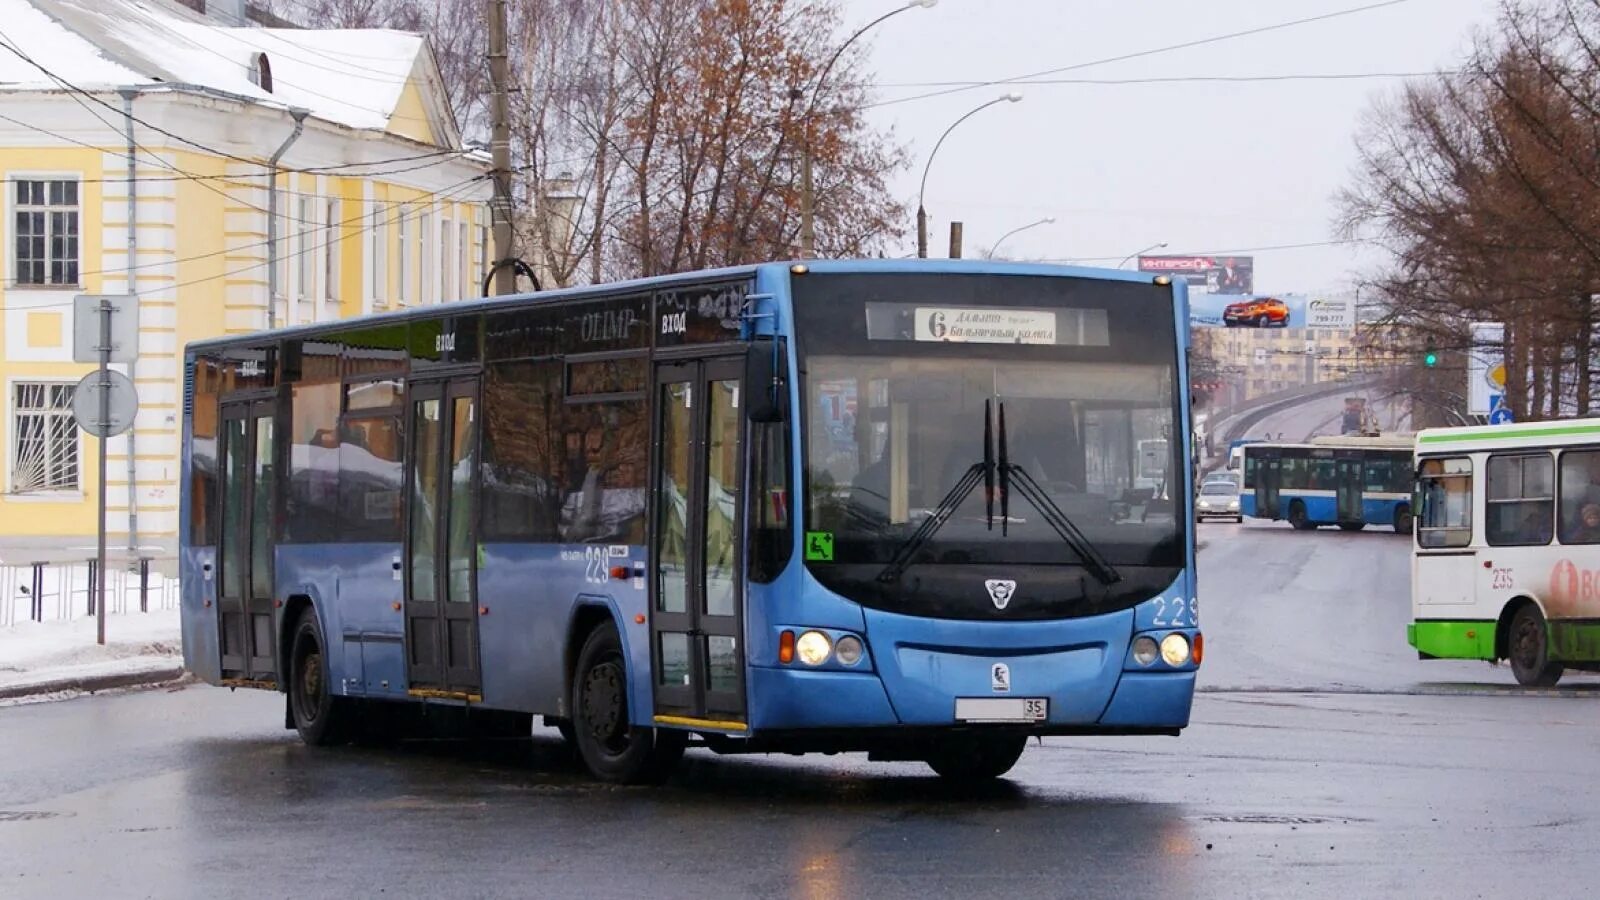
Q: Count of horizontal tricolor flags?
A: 1